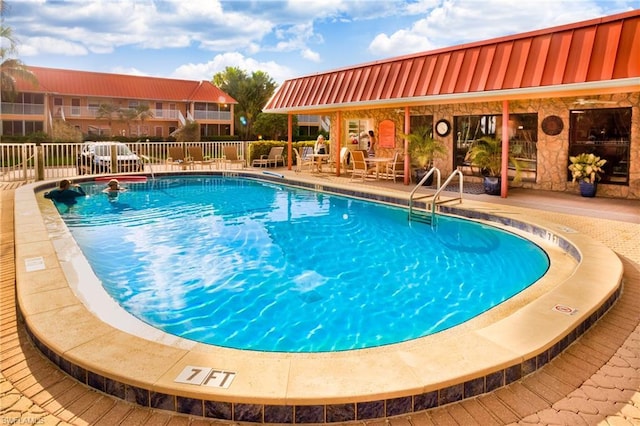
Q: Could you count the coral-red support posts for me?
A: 4